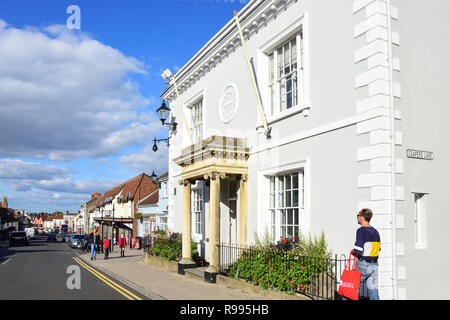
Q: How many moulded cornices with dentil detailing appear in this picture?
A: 2